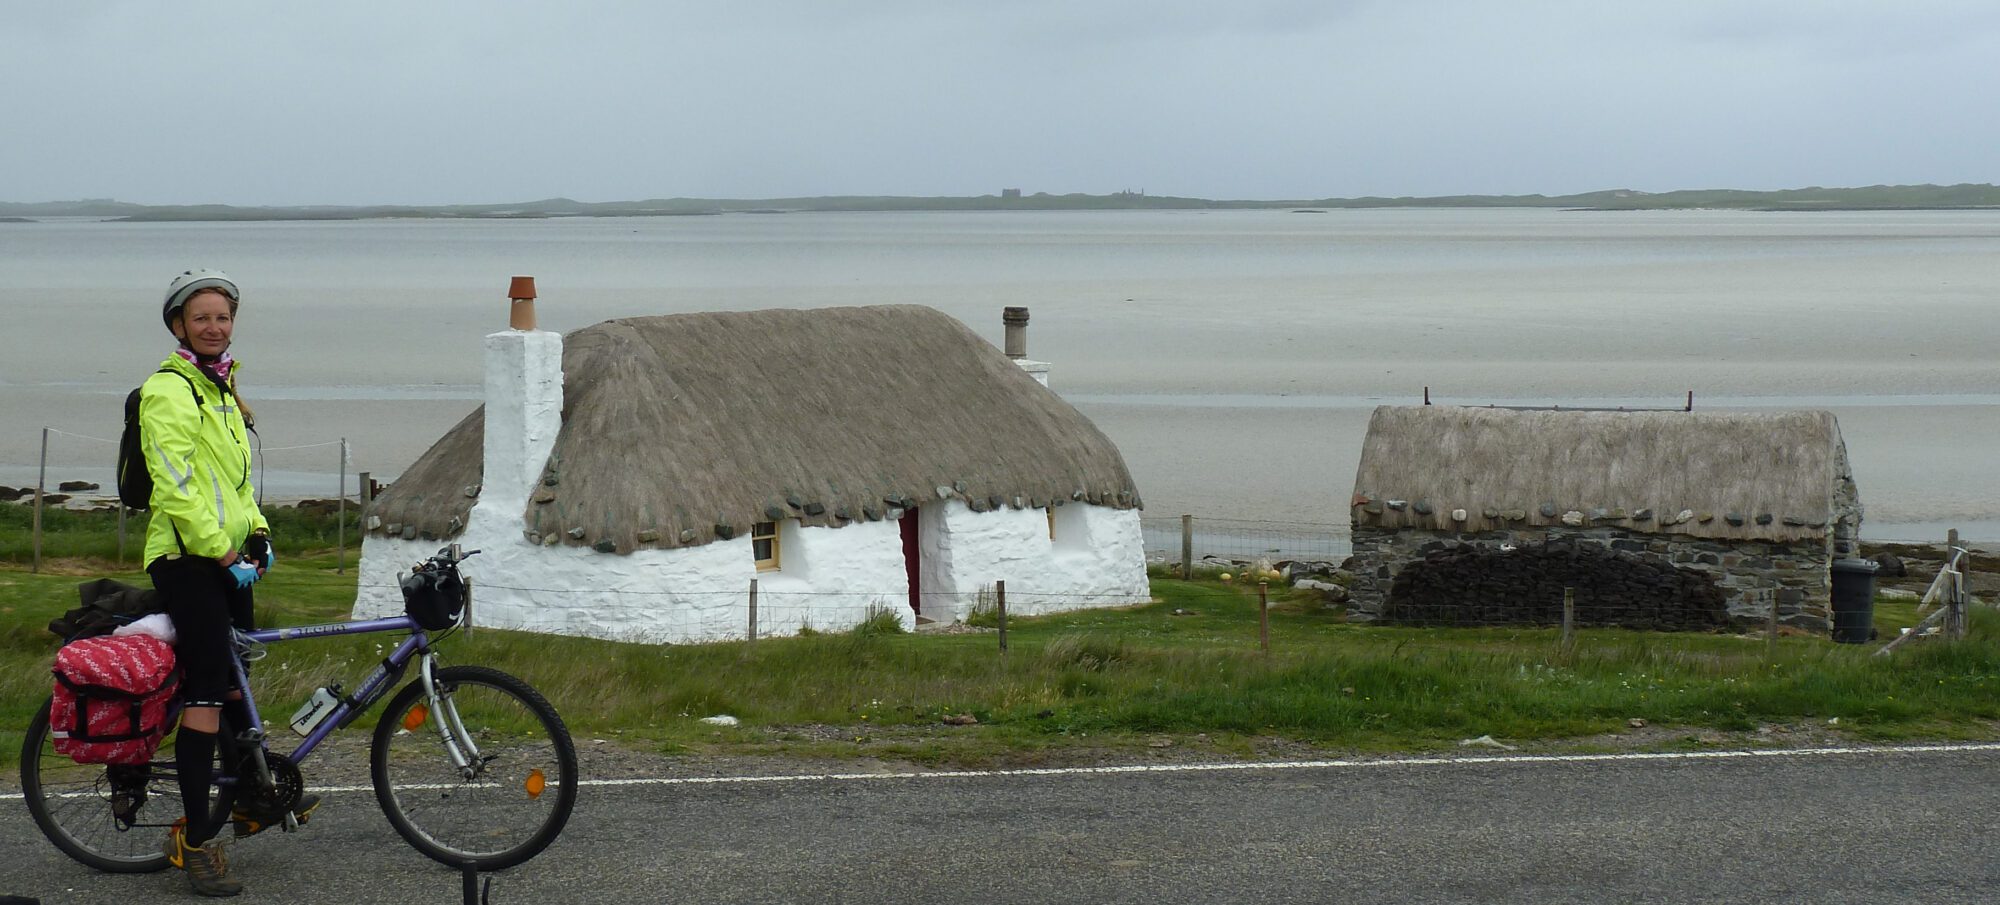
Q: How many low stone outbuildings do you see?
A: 1